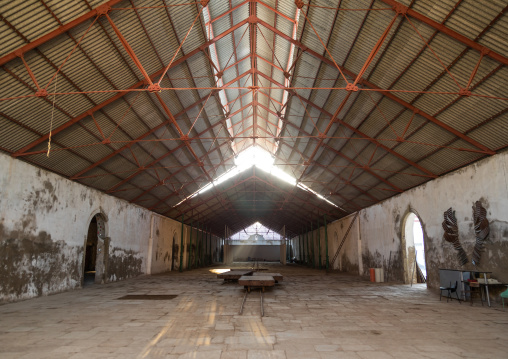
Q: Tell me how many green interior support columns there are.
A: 12